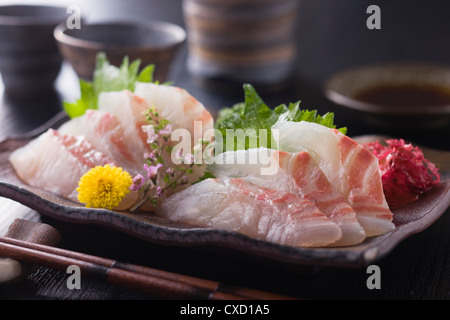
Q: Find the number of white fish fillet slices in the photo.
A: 7